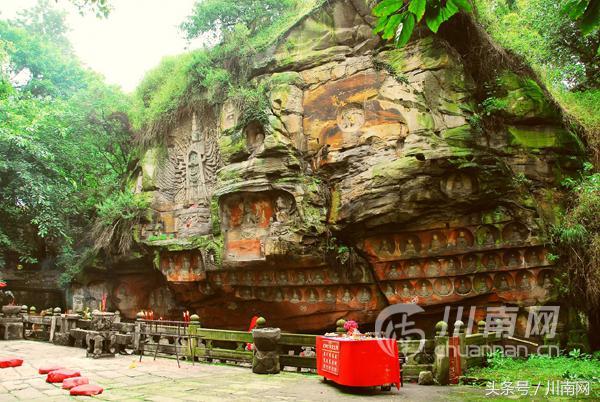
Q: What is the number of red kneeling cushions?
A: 5